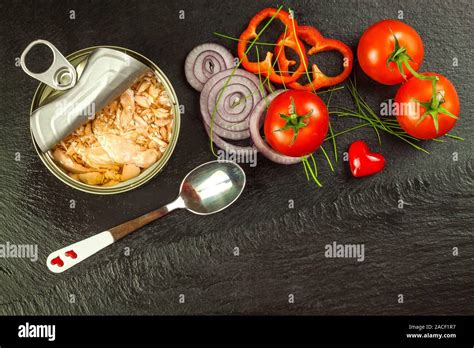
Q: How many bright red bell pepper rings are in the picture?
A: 2